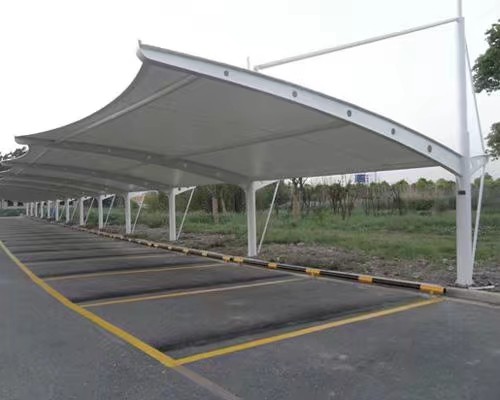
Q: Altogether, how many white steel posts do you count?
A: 13